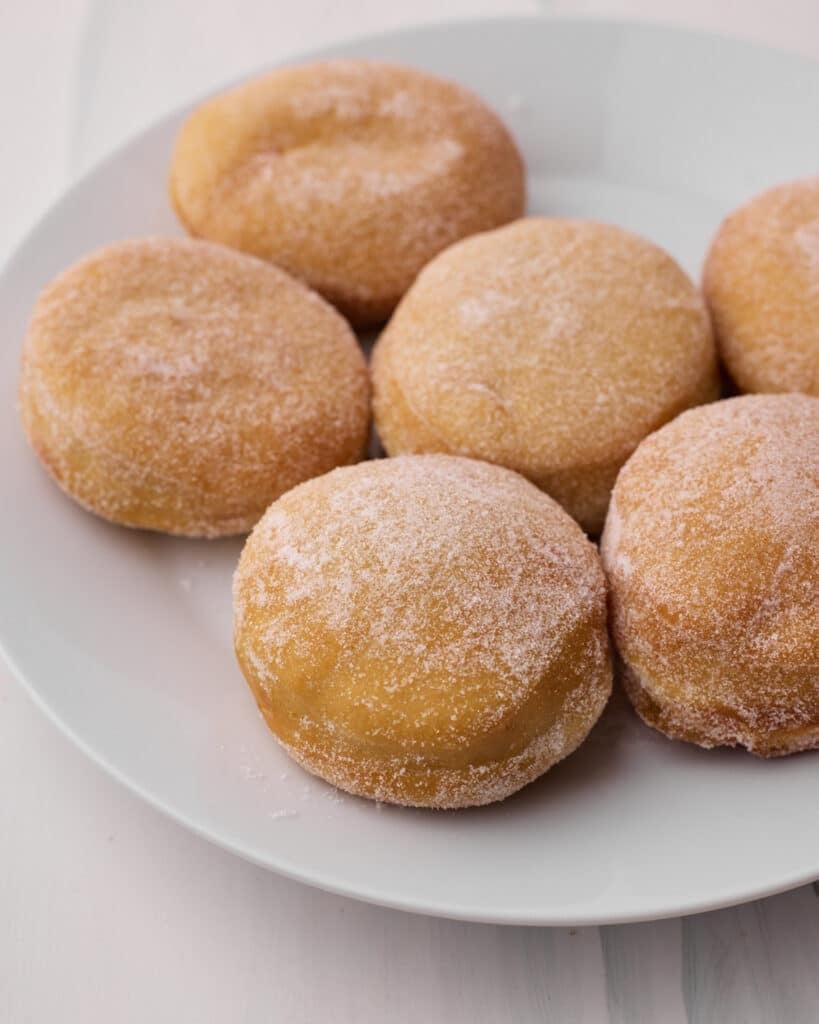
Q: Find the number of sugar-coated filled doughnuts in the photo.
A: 6